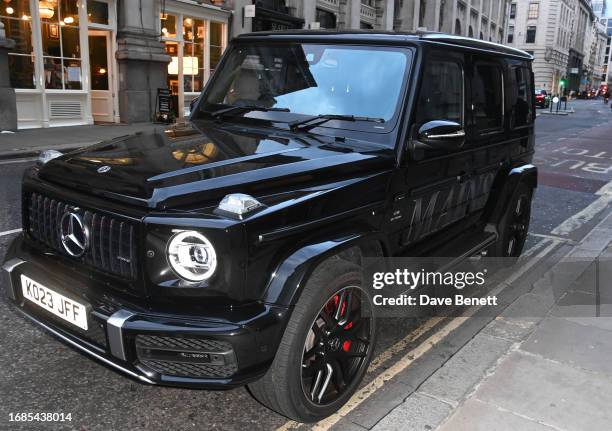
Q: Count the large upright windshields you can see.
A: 1